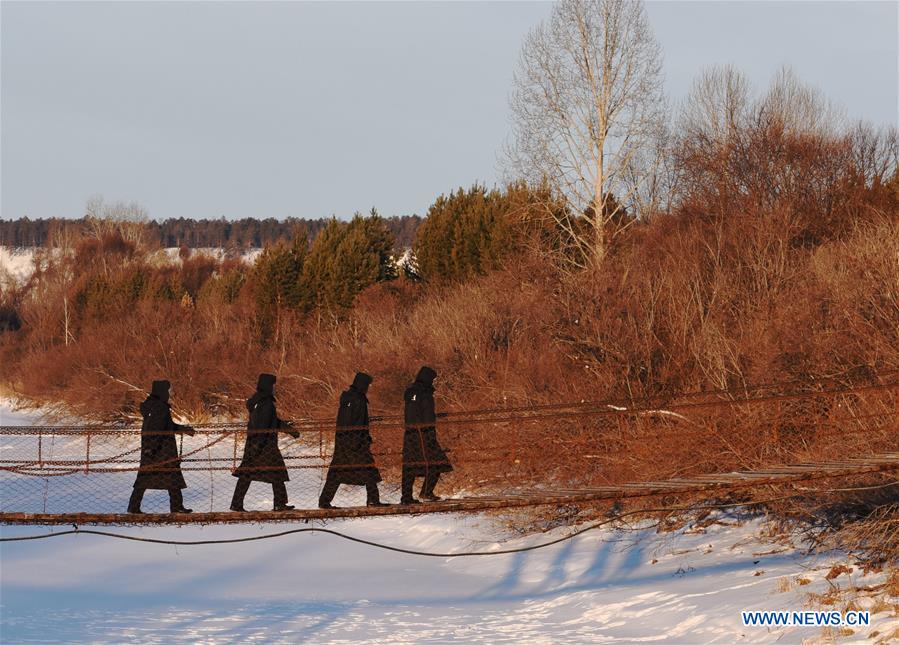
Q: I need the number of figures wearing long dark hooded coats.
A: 4